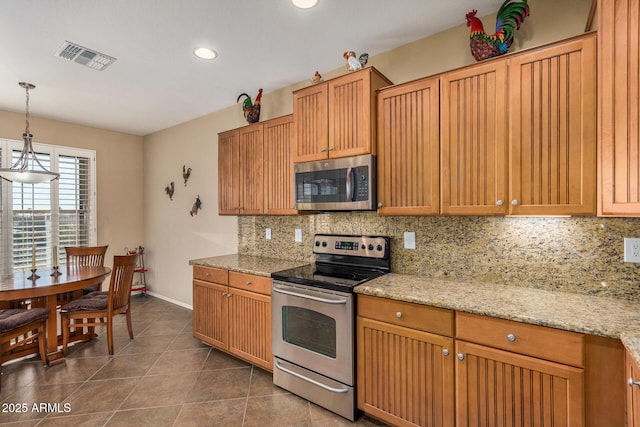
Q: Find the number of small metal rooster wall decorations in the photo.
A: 3